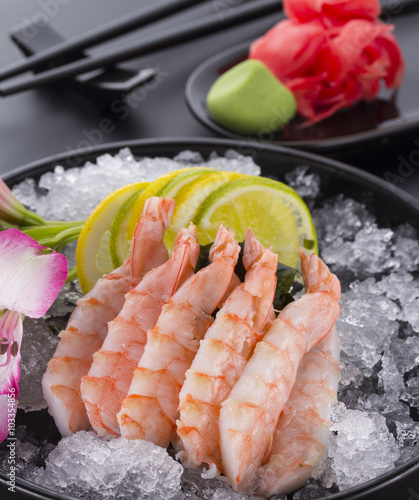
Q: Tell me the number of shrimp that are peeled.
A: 6